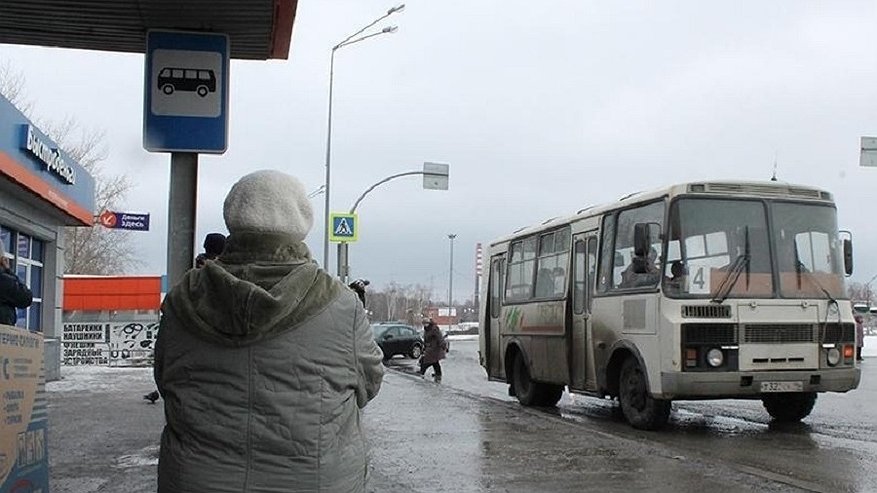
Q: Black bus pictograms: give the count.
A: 1